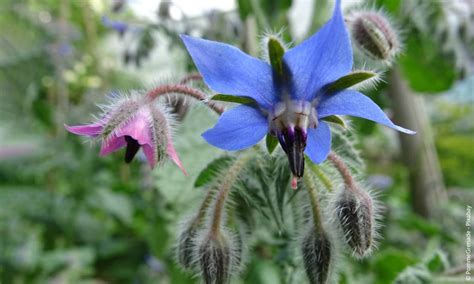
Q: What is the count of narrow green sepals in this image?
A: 5